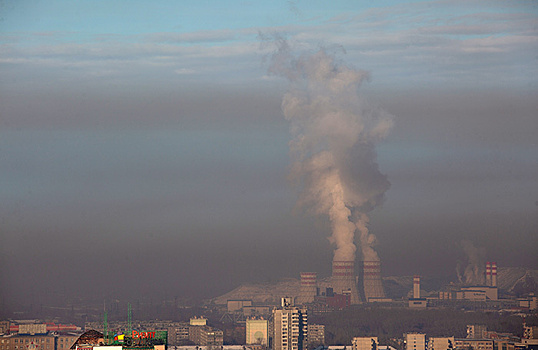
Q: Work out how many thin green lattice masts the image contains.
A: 2